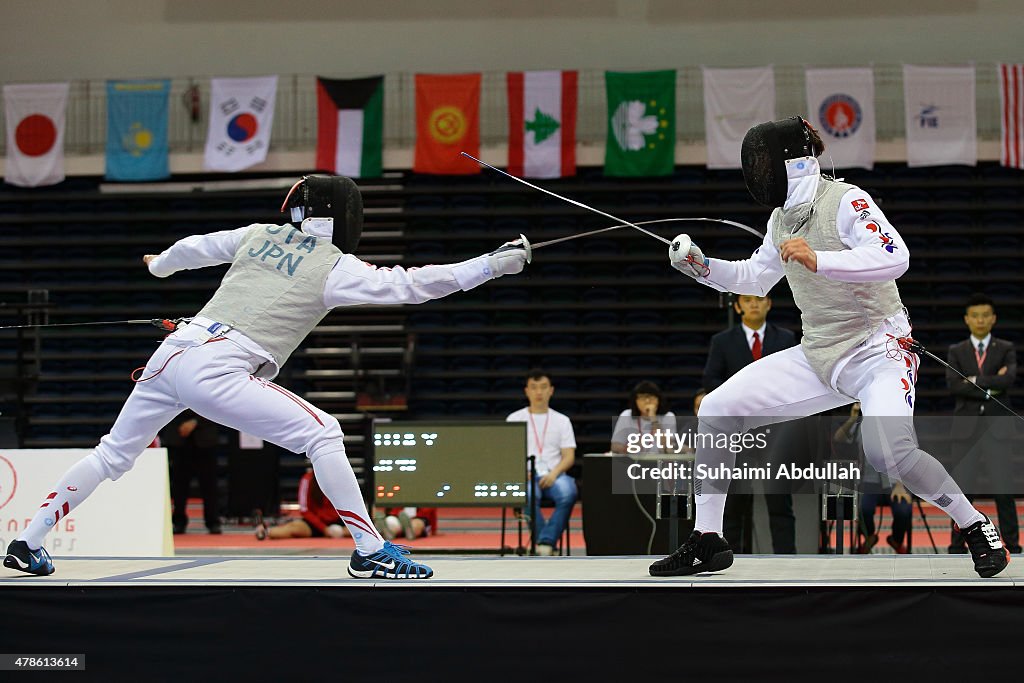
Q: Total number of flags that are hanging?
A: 11